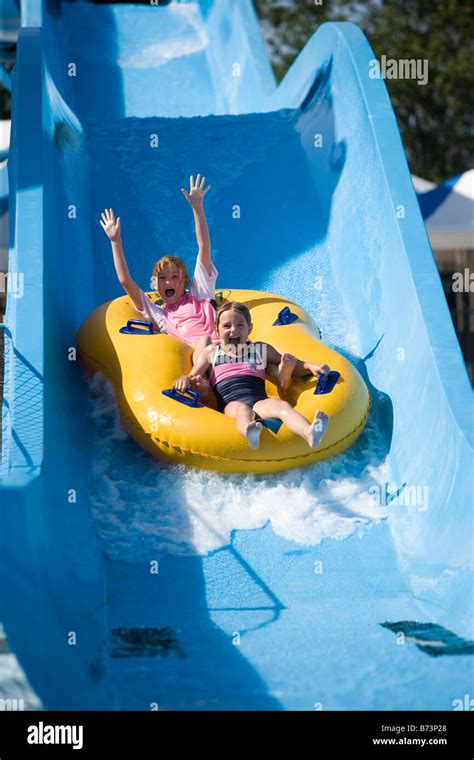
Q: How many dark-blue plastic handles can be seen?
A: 4